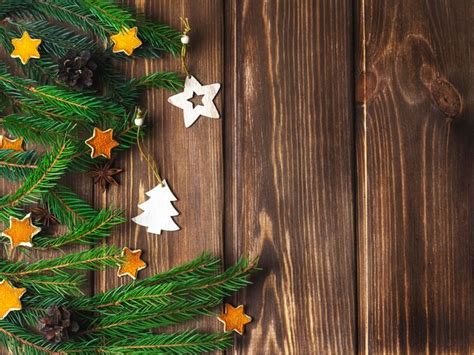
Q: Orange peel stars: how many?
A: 8